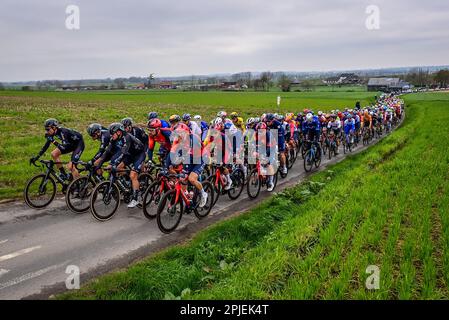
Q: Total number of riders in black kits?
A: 4